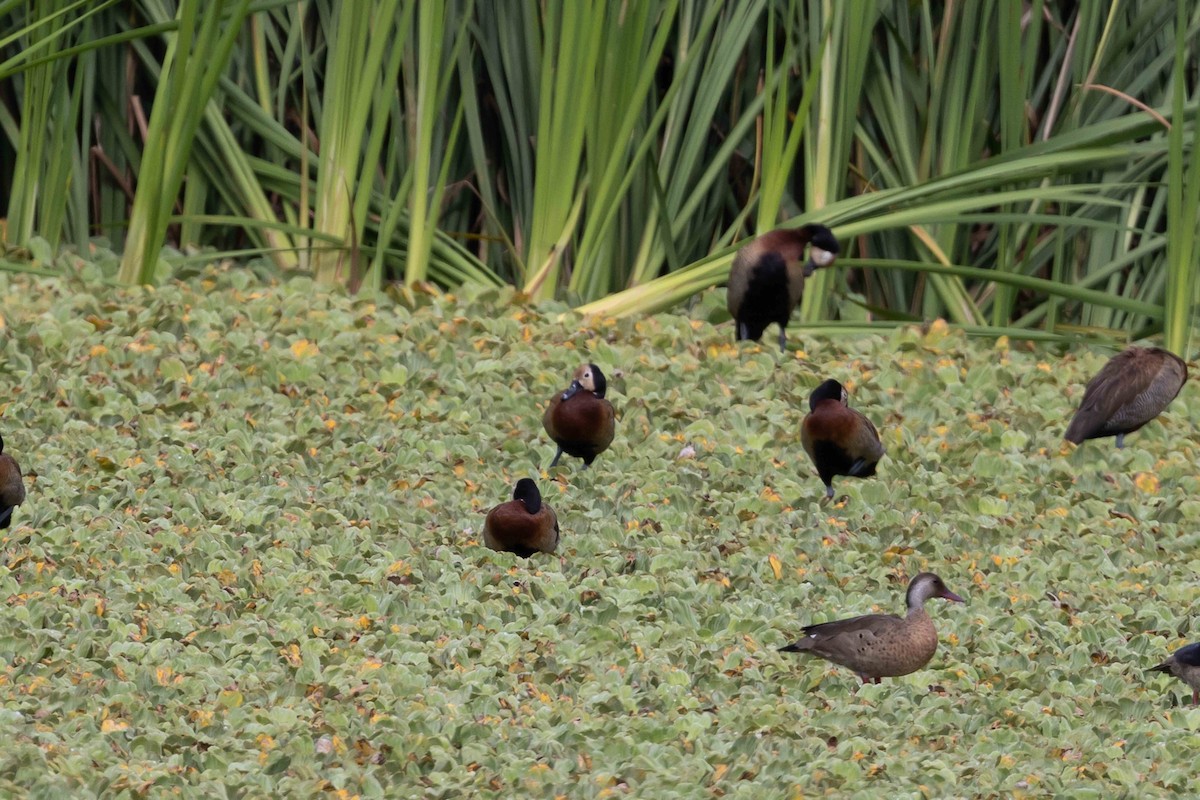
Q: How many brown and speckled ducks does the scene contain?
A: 1